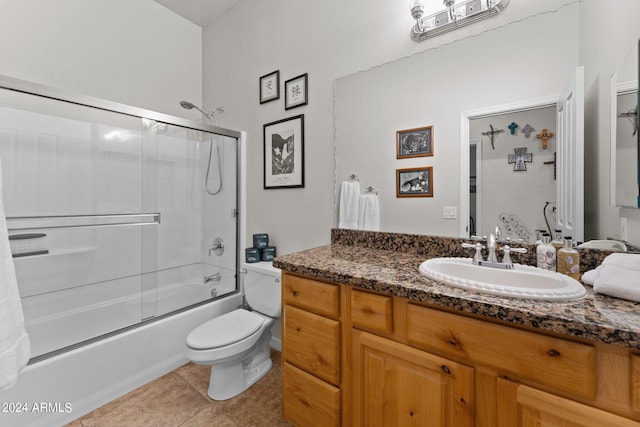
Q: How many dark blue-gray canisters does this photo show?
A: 3